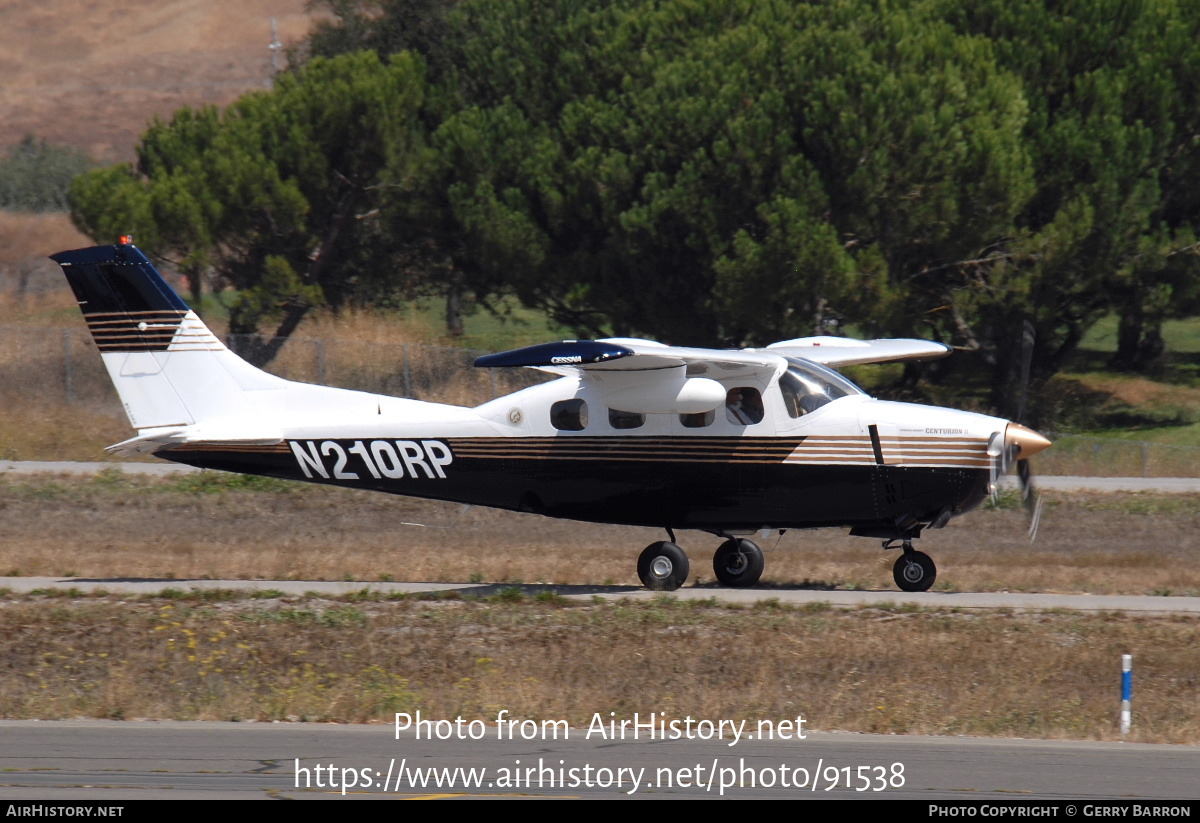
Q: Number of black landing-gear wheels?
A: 3